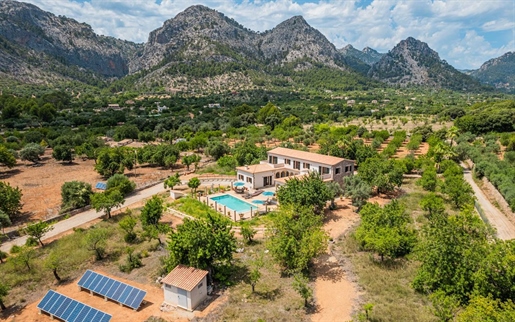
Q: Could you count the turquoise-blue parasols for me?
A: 3